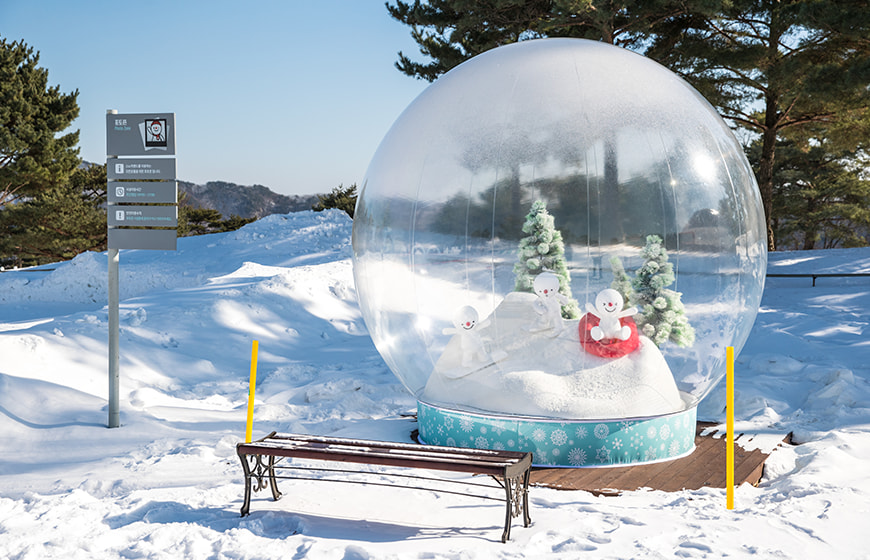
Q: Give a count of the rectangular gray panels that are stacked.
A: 5